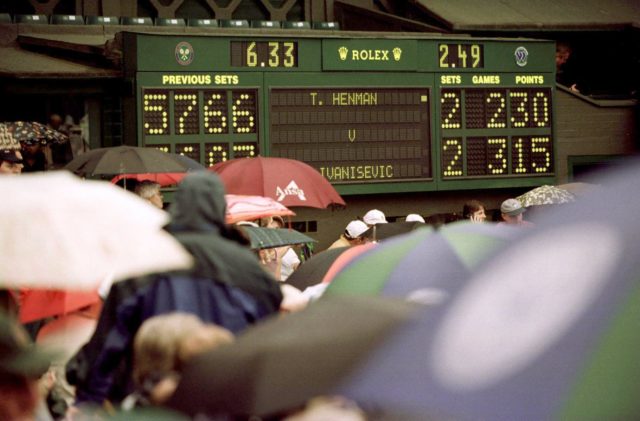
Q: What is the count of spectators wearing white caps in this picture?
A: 3